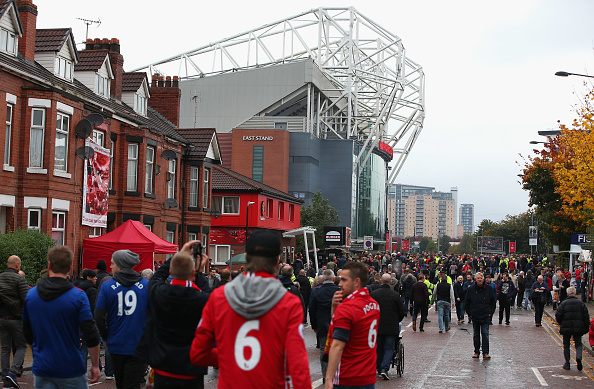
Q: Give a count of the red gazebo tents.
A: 1